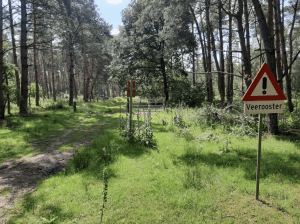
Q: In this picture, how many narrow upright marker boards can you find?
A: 2